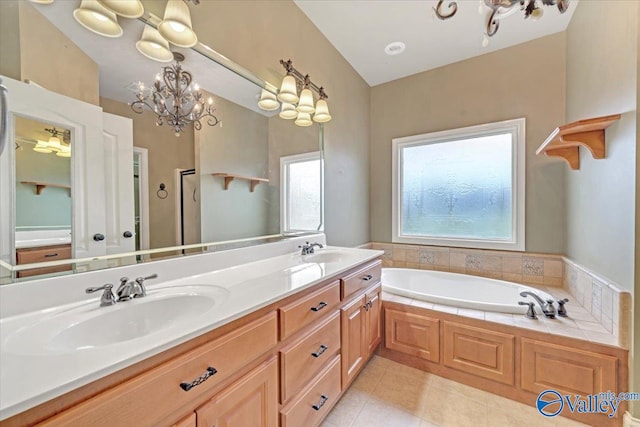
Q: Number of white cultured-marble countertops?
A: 1